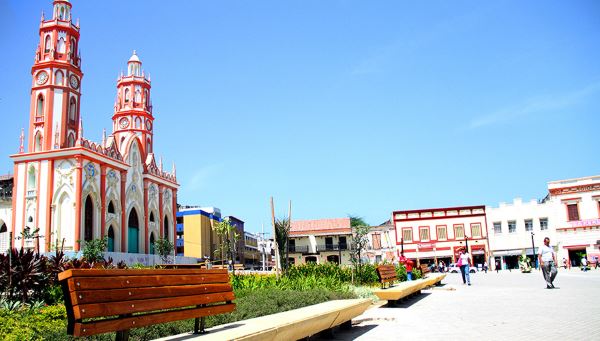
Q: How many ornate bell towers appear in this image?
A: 2